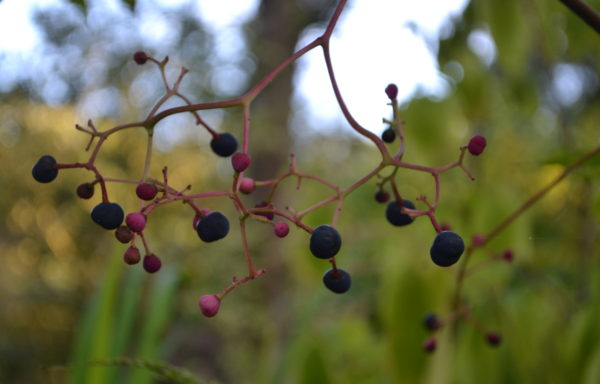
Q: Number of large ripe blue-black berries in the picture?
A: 8